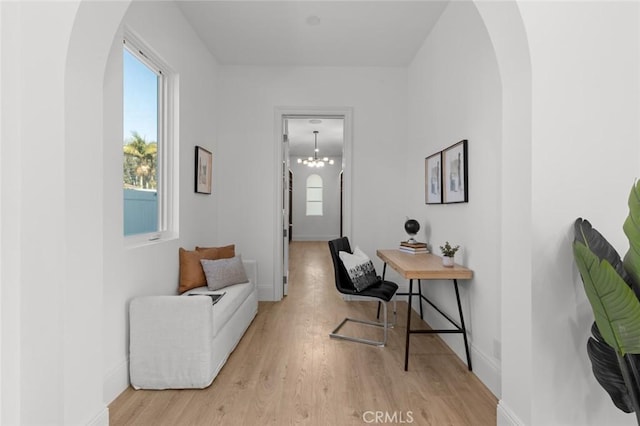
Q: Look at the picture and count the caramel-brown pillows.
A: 2